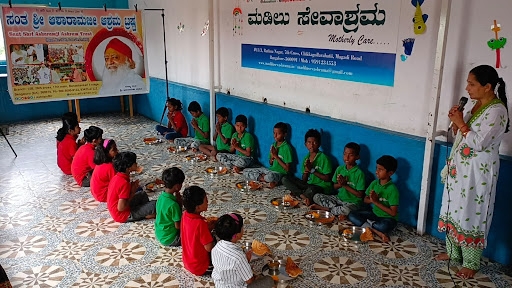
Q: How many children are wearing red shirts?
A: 6